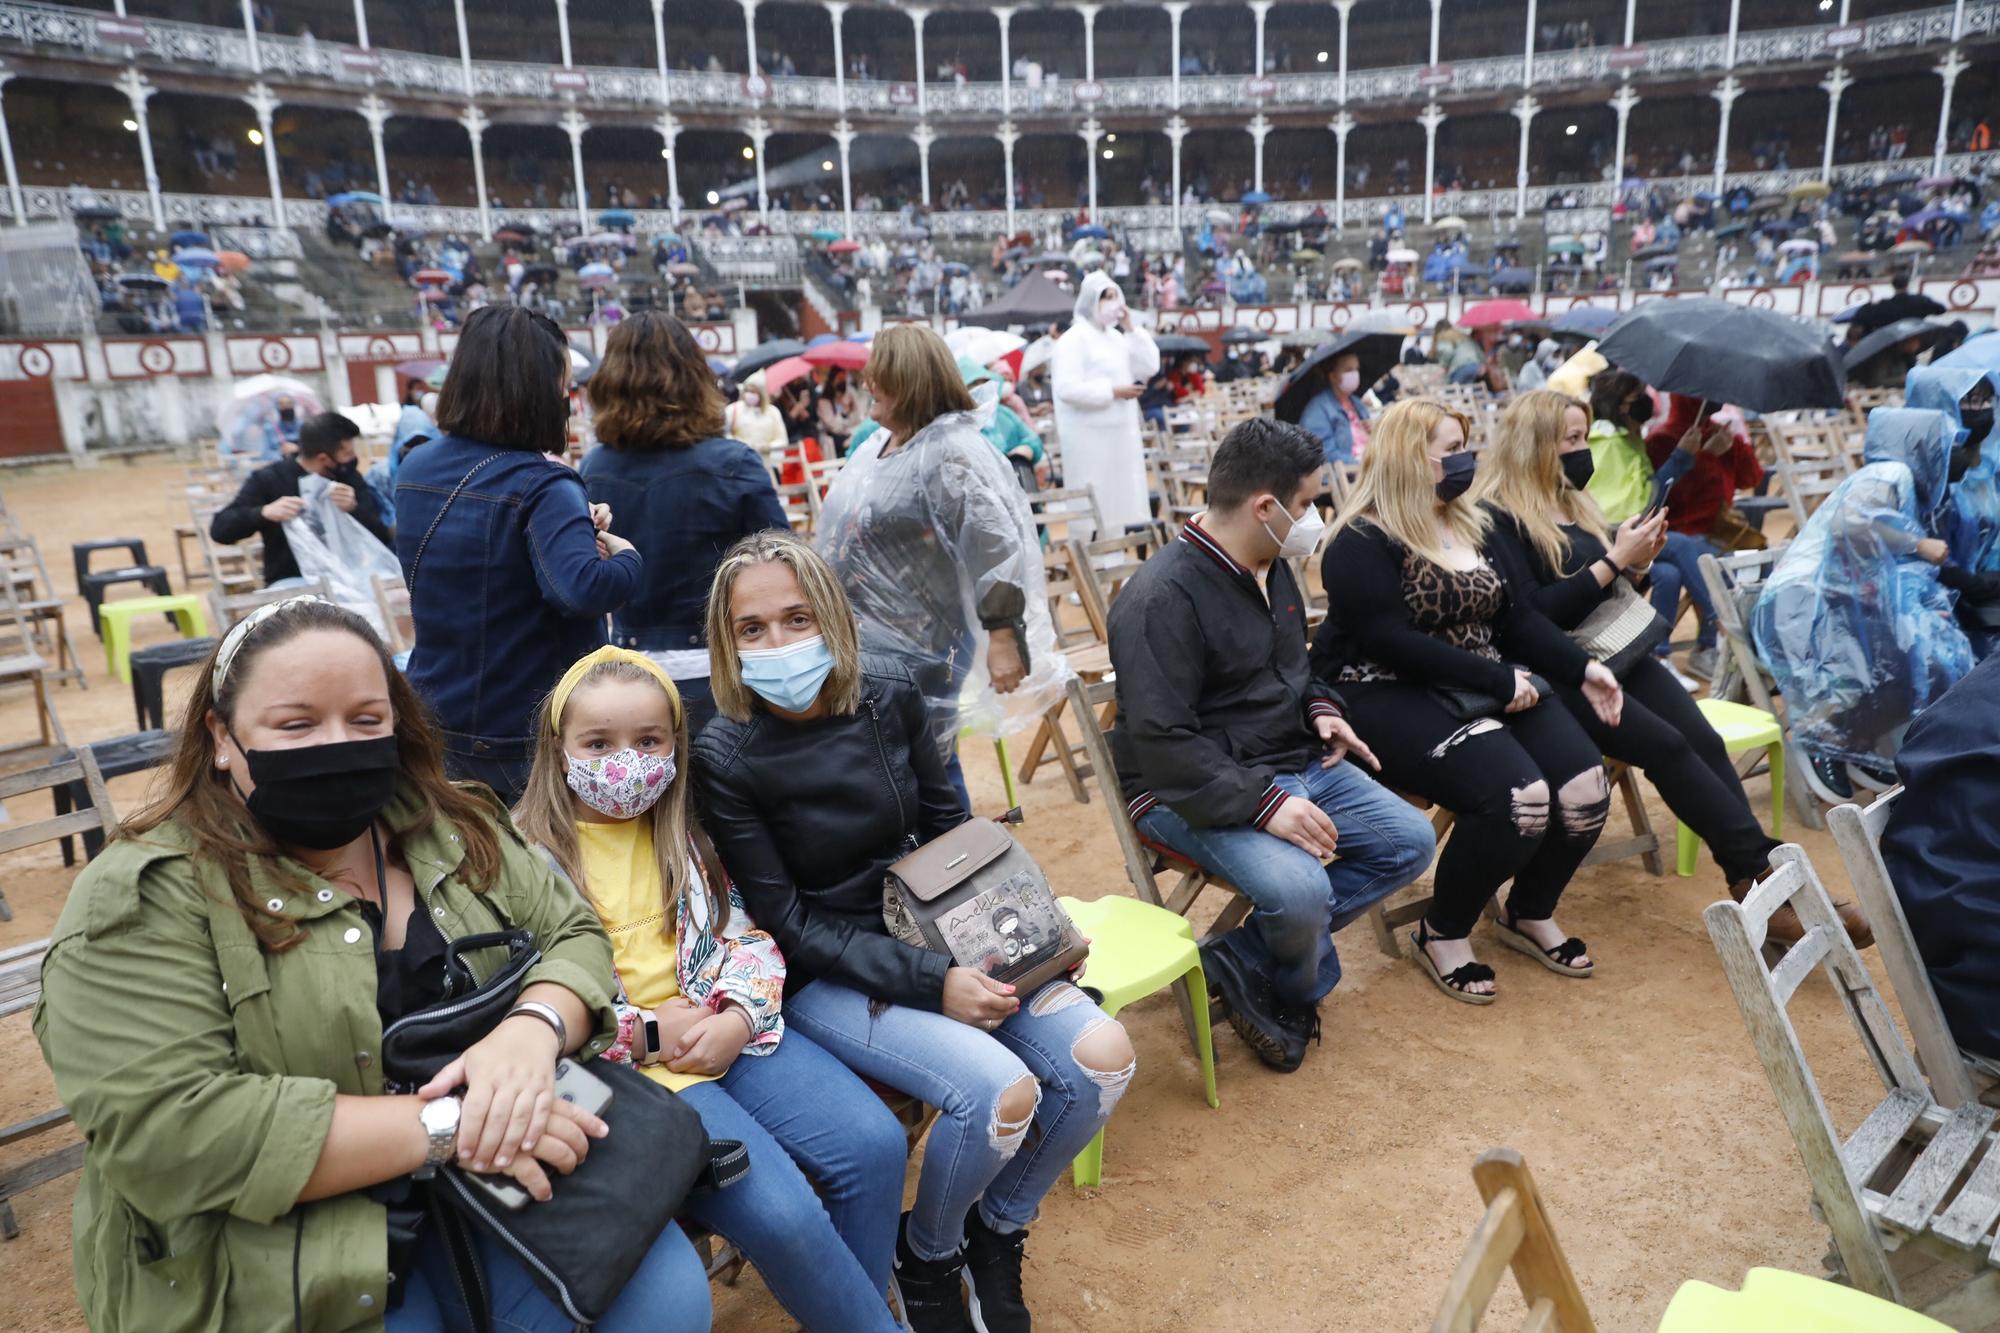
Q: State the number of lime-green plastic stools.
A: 5